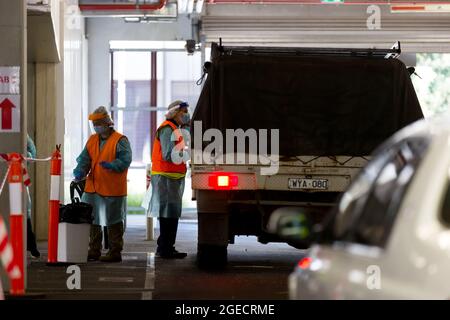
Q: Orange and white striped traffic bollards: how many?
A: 2